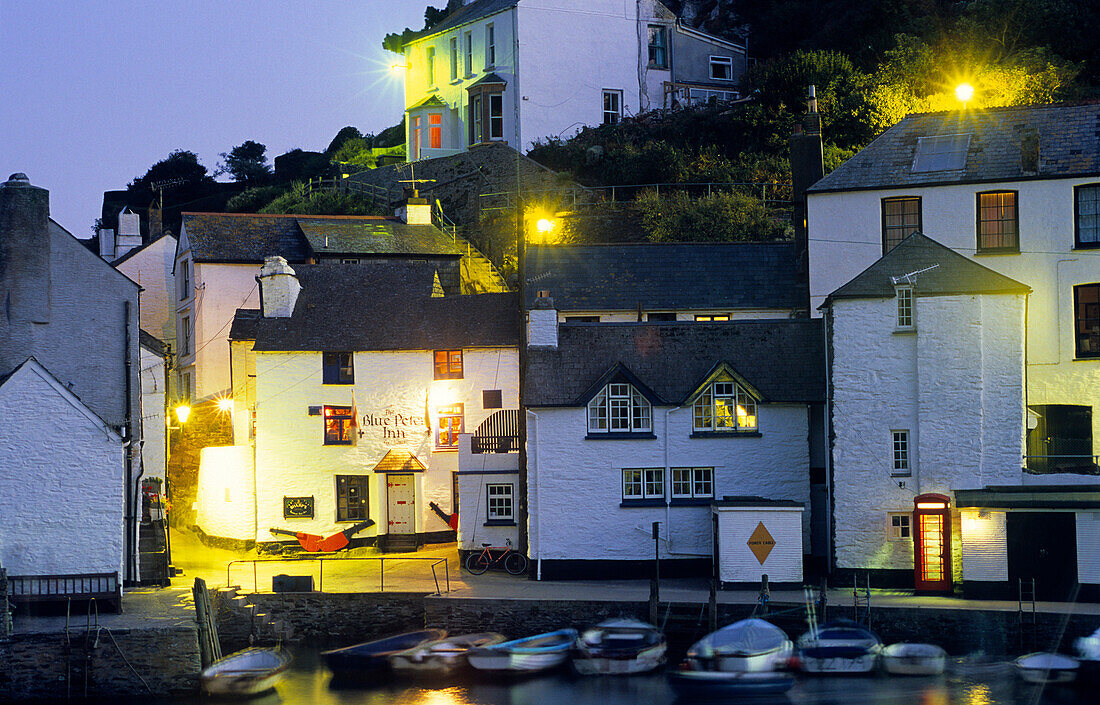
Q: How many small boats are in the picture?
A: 11